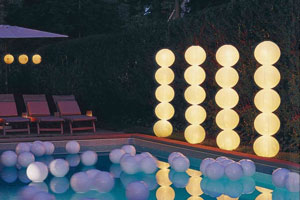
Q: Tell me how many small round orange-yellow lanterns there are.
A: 3